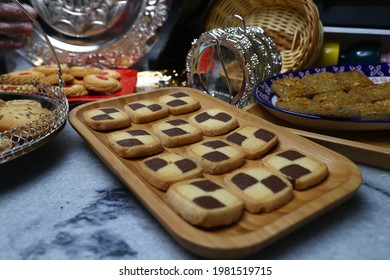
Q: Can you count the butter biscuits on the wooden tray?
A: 12